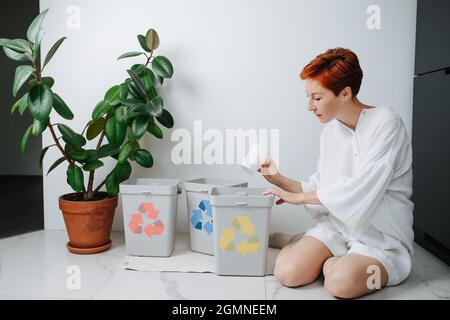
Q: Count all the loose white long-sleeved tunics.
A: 1